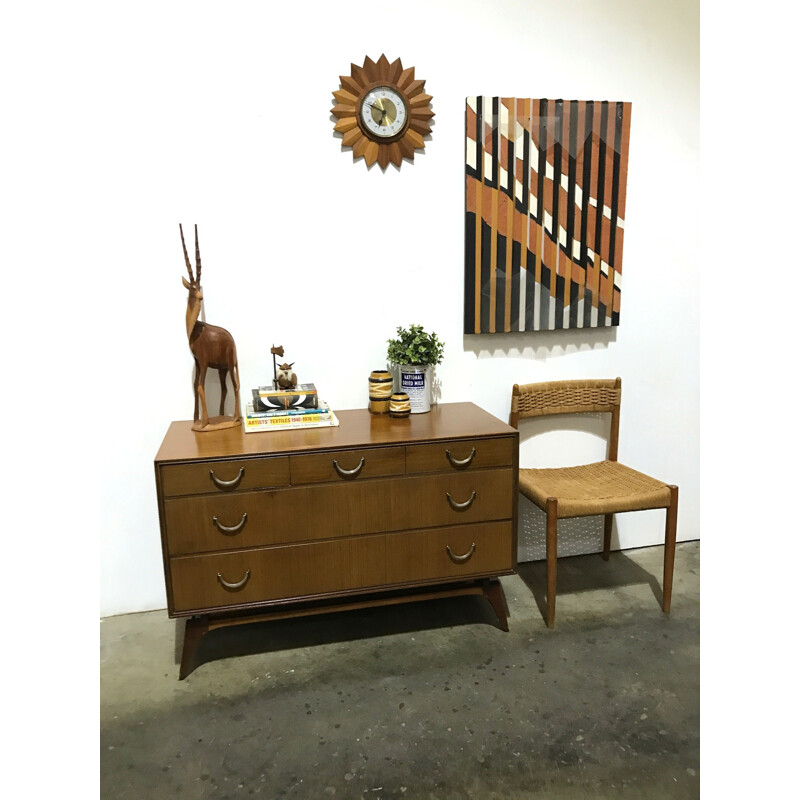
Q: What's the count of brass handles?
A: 7